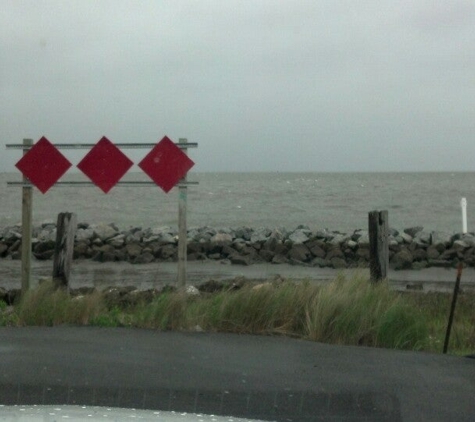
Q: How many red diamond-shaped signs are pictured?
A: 3